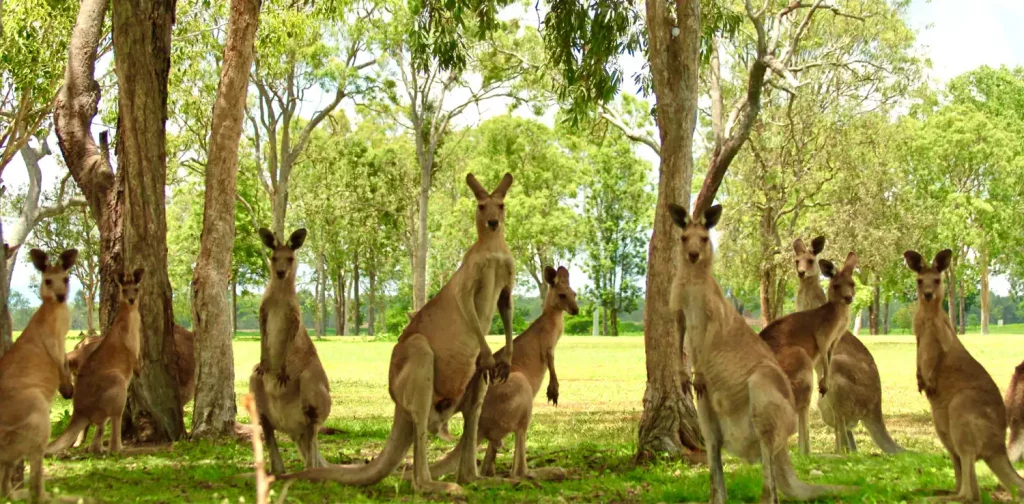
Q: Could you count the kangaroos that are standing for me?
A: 9